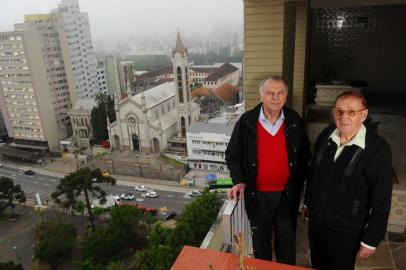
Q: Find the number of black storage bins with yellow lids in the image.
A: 0